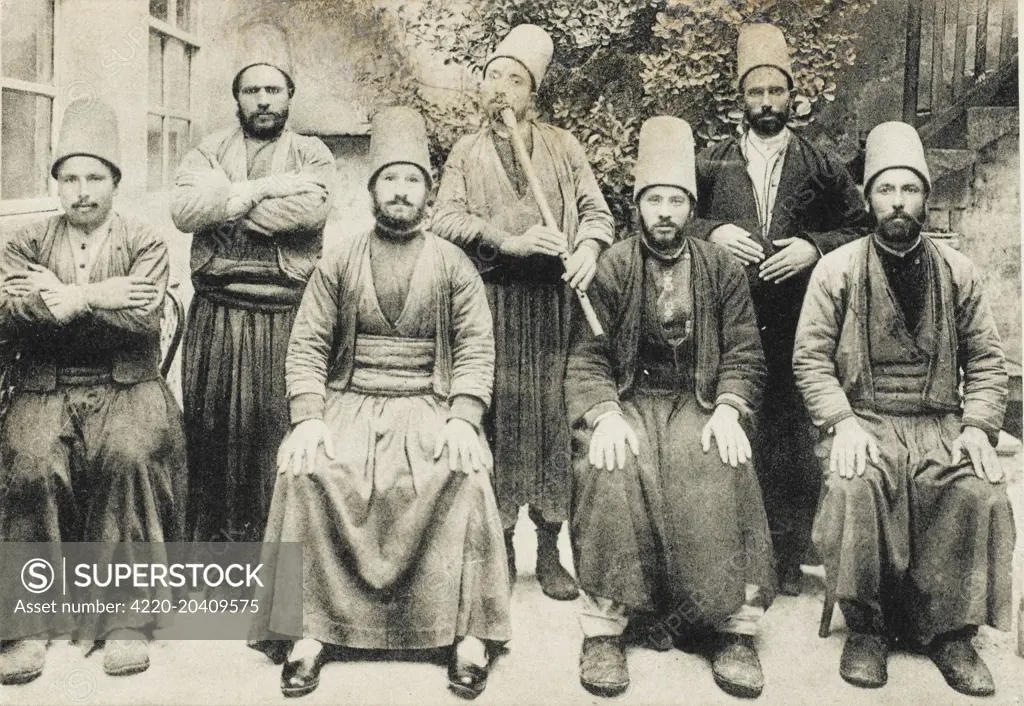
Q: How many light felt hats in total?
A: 7